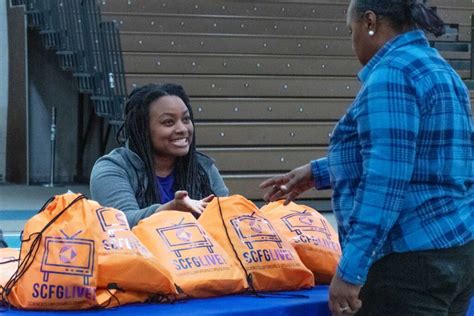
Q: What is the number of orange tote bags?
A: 6